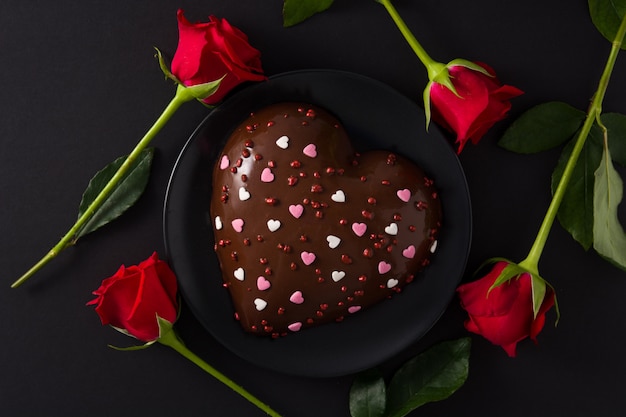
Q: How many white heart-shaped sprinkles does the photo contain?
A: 12